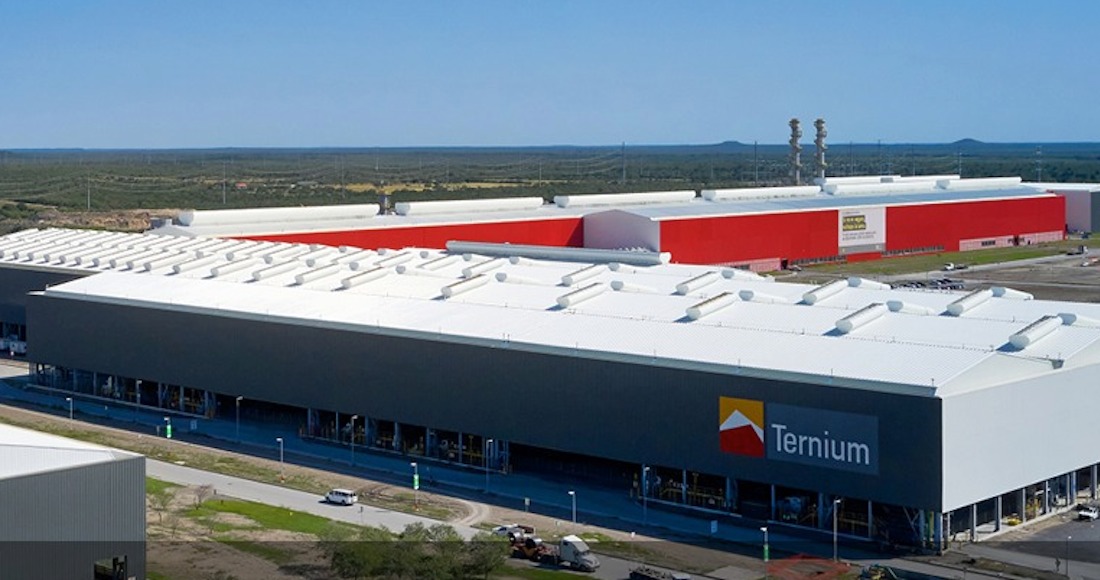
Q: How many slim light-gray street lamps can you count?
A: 13